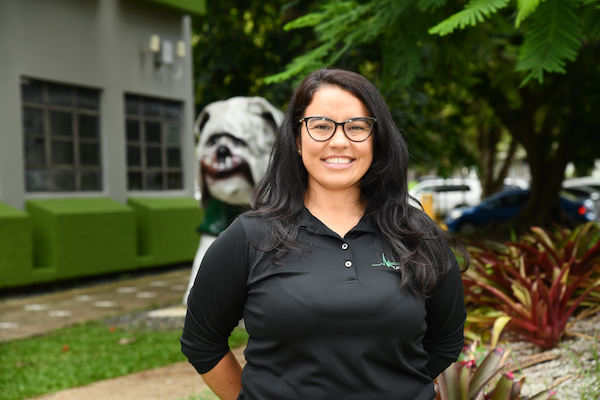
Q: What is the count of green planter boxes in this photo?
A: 3